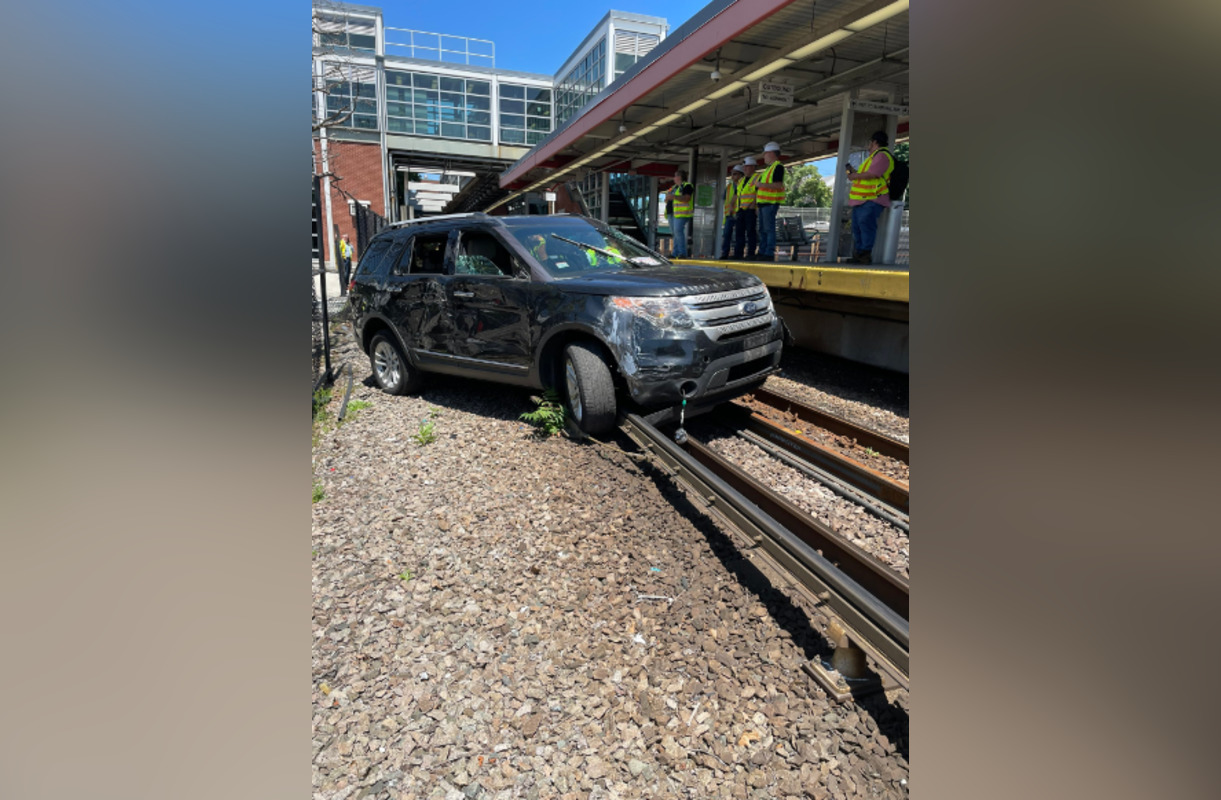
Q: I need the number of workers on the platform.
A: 5